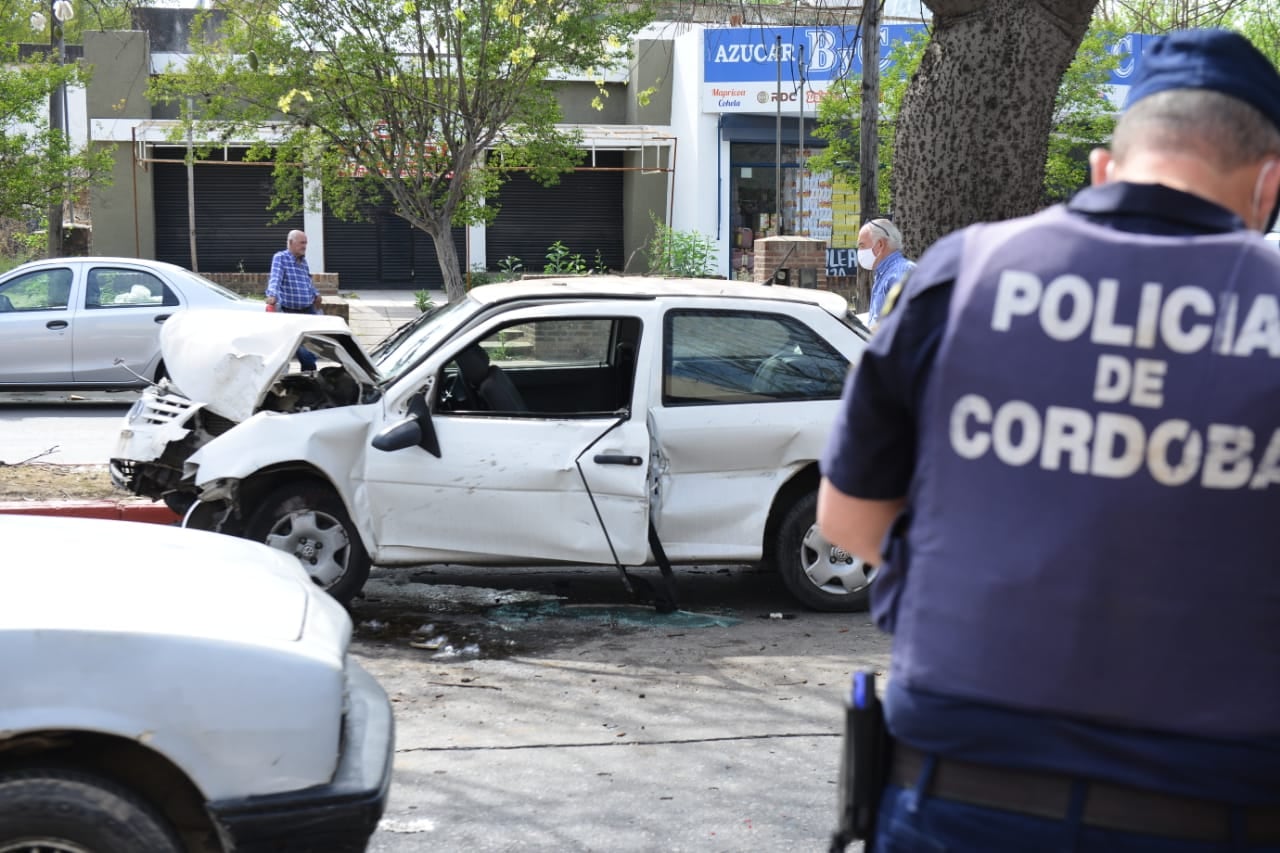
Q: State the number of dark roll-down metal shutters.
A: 3